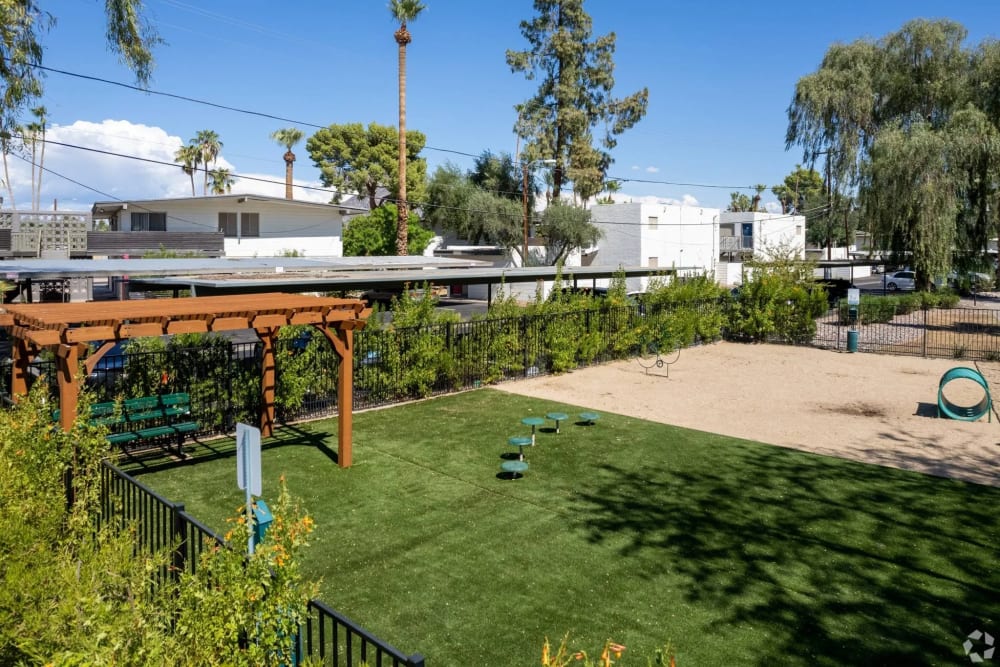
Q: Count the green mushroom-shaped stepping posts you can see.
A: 5